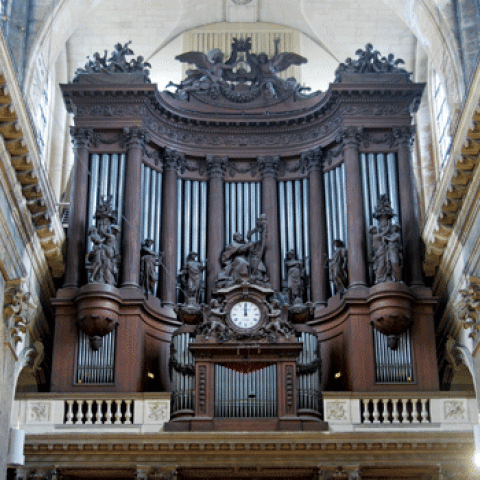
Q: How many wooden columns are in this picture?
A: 8